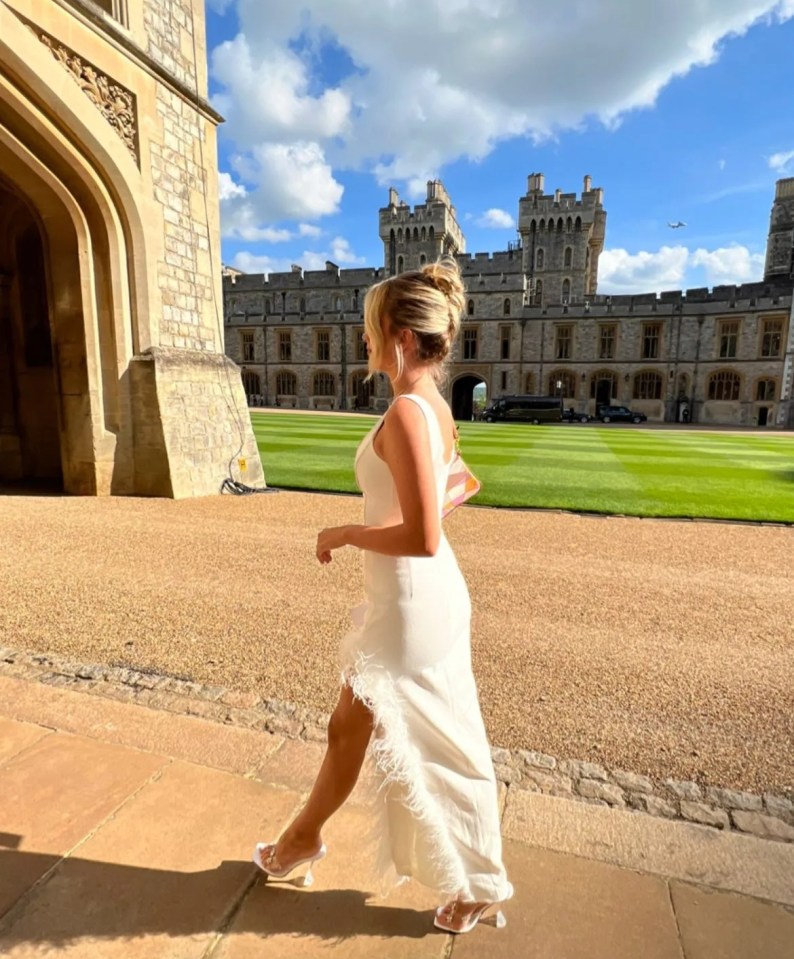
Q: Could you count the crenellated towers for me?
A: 2